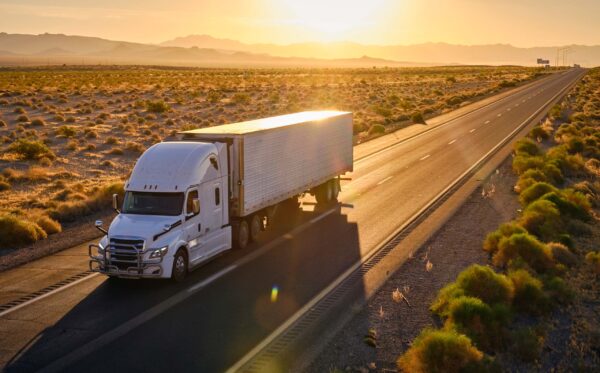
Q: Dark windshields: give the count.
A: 1